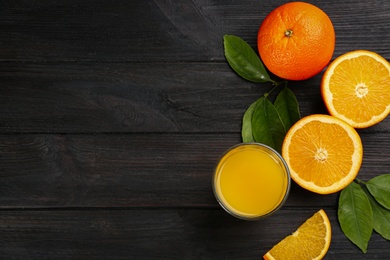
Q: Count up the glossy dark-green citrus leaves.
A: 7